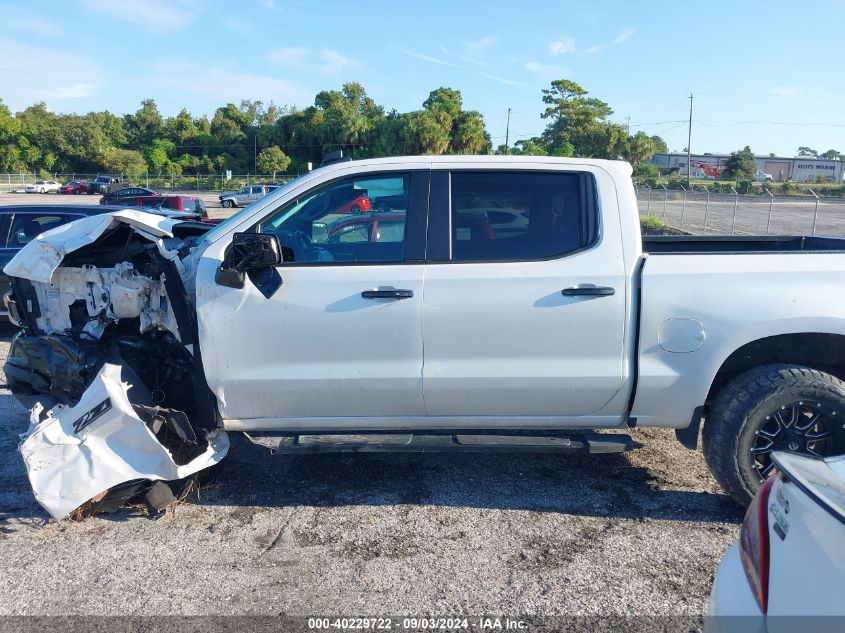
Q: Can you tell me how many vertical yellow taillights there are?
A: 0